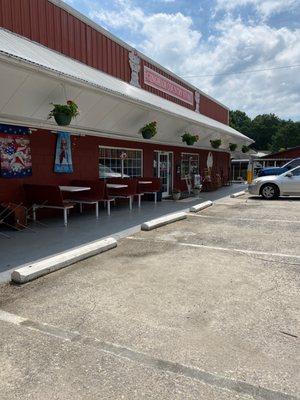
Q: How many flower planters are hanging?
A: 6